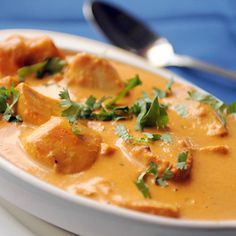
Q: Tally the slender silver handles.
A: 1